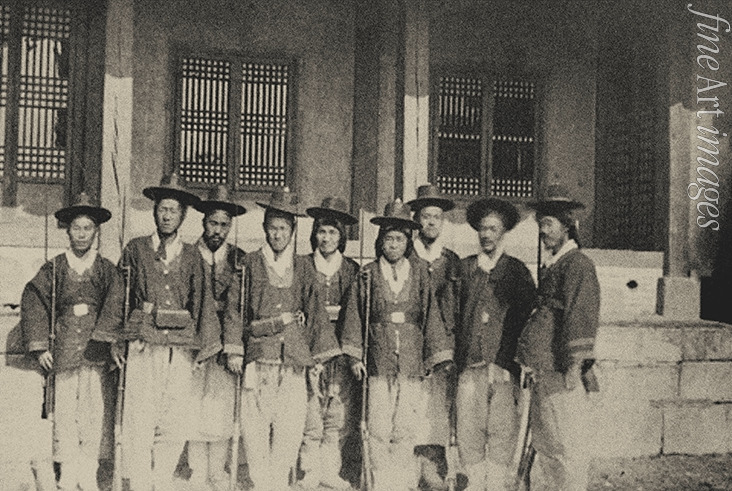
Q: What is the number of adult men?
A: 9